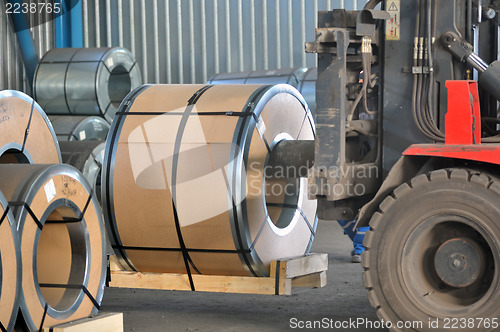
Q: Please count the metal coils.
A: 9